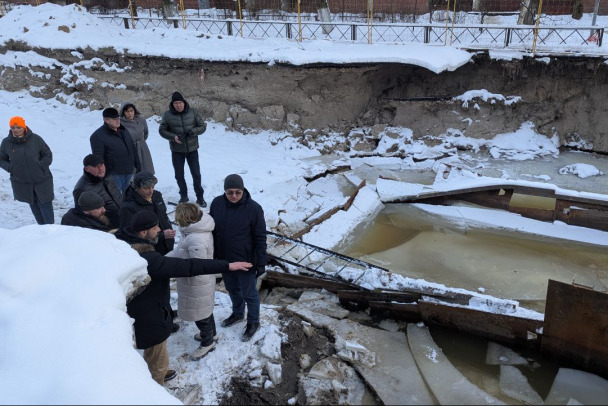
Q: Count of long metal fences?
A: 1